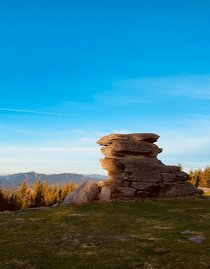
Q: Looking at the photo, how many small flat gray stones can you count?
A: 2